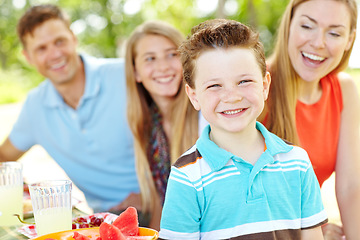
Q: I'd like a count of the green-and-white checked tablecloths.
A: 1